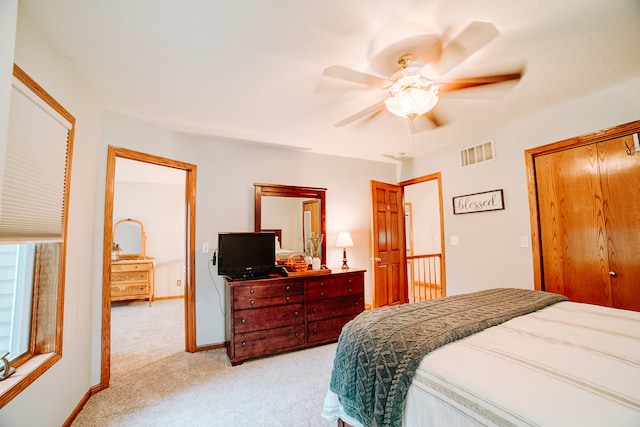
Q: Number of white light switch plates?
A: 3